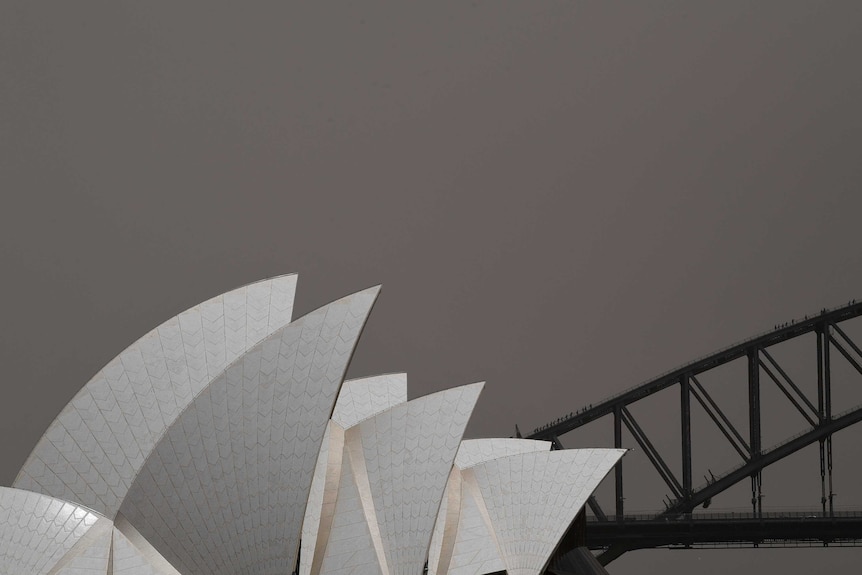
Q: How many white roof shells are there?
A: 7